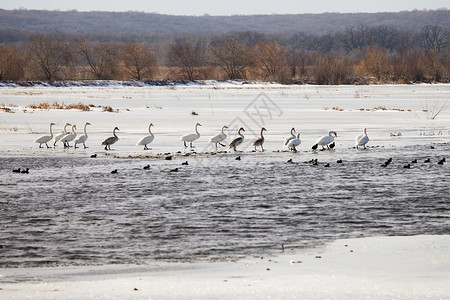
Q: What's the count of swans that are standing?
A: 14